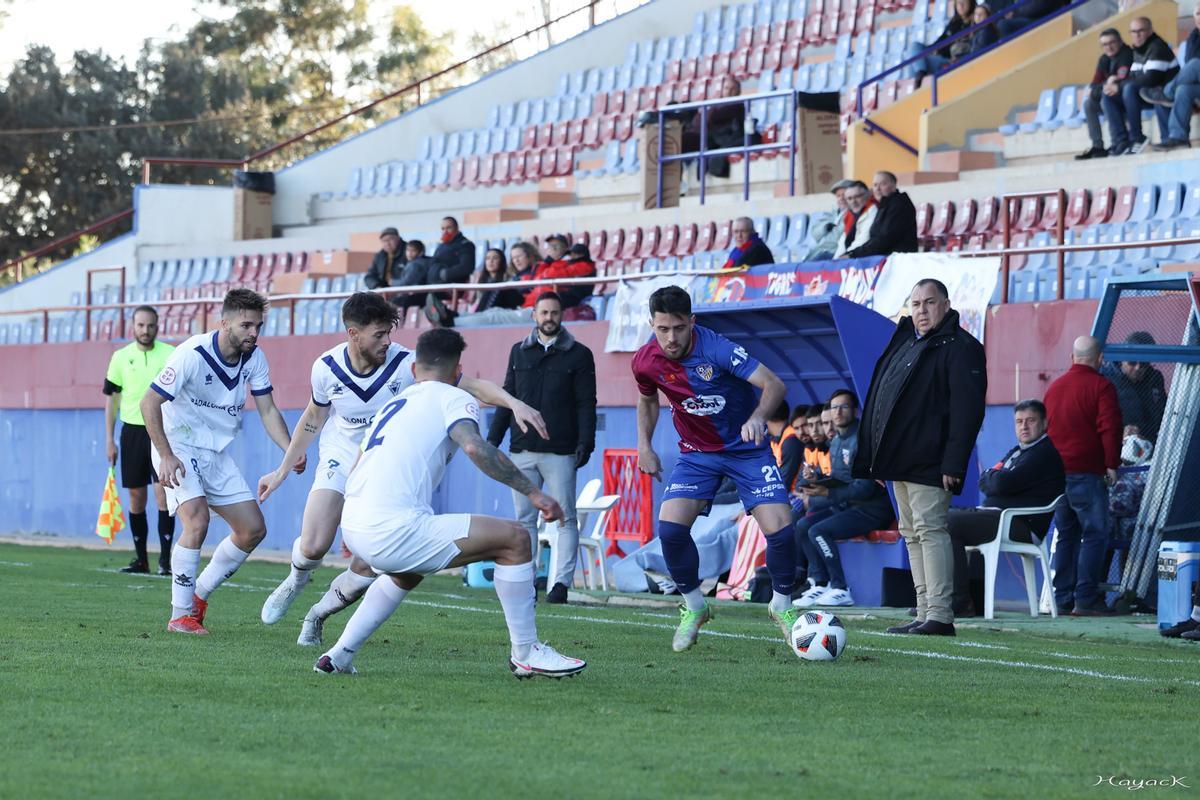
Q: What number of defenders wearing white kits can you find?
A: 3